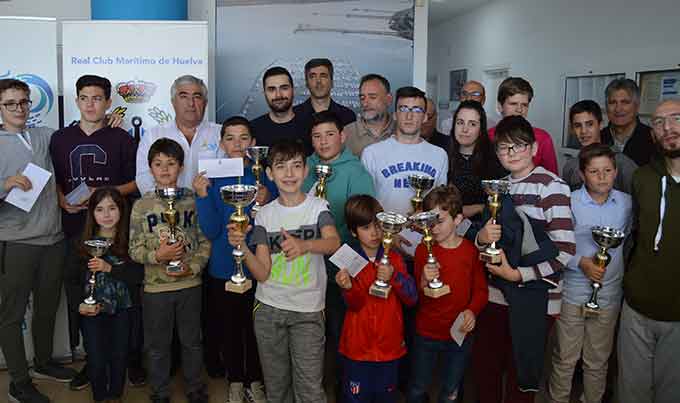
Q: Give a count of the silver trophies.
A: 10